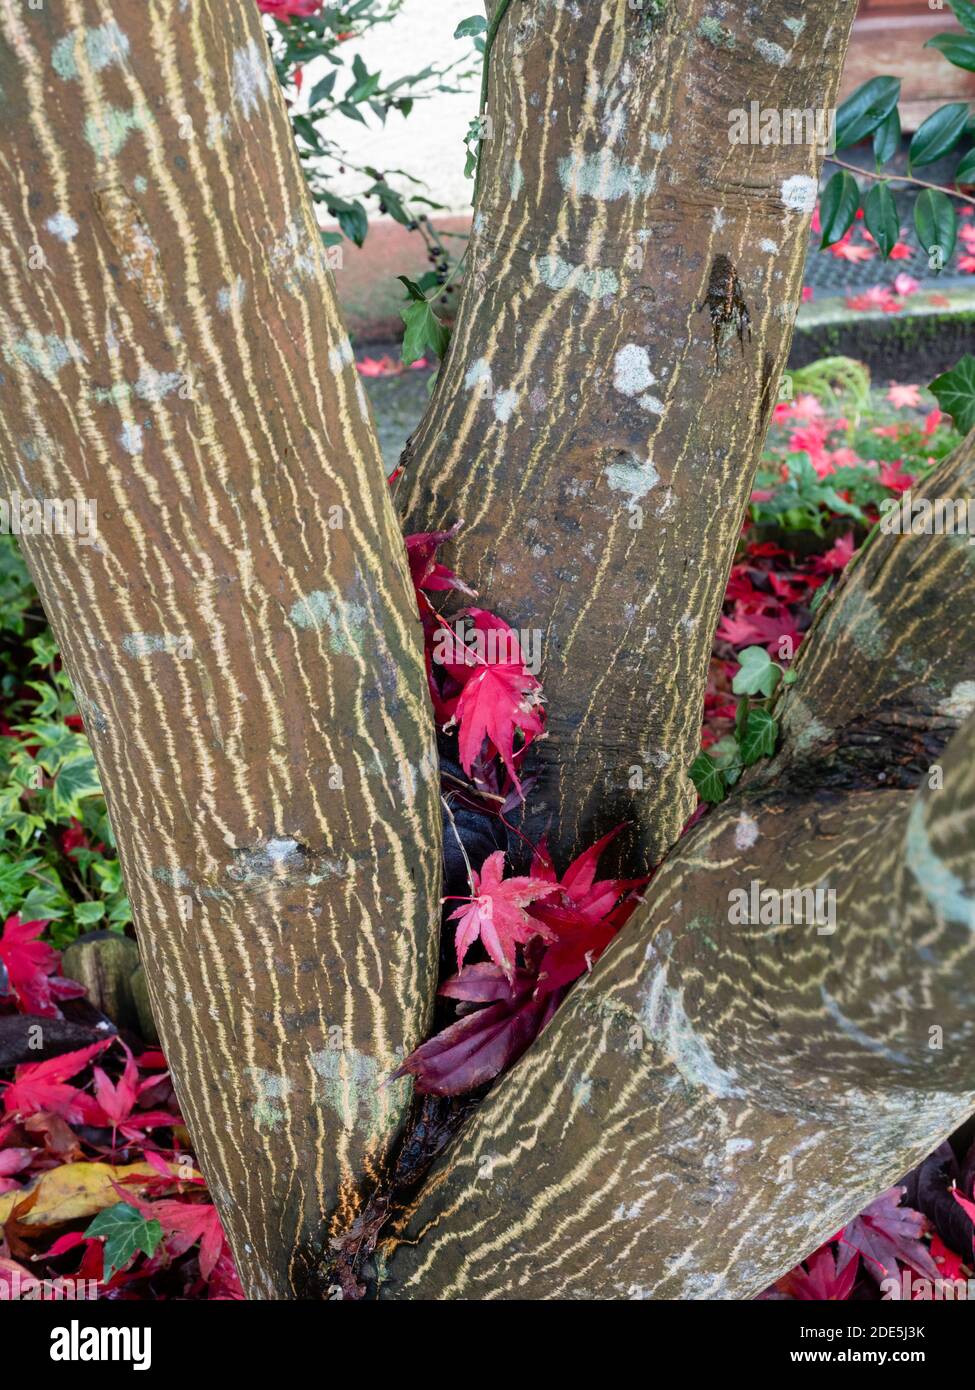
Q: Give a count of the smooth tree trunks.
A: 3